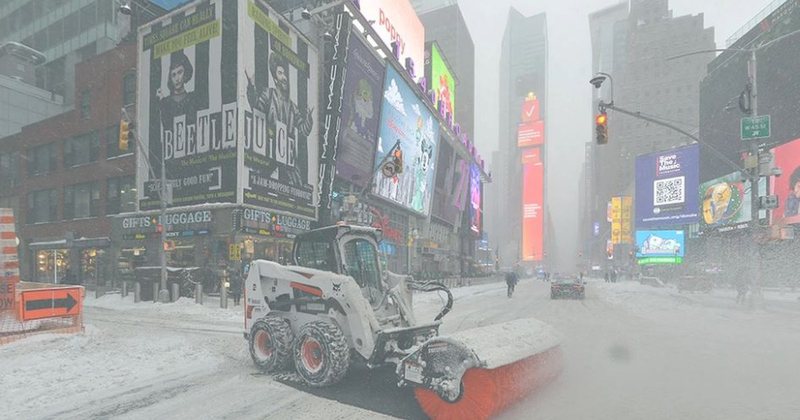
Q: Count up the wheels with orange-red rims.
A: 2